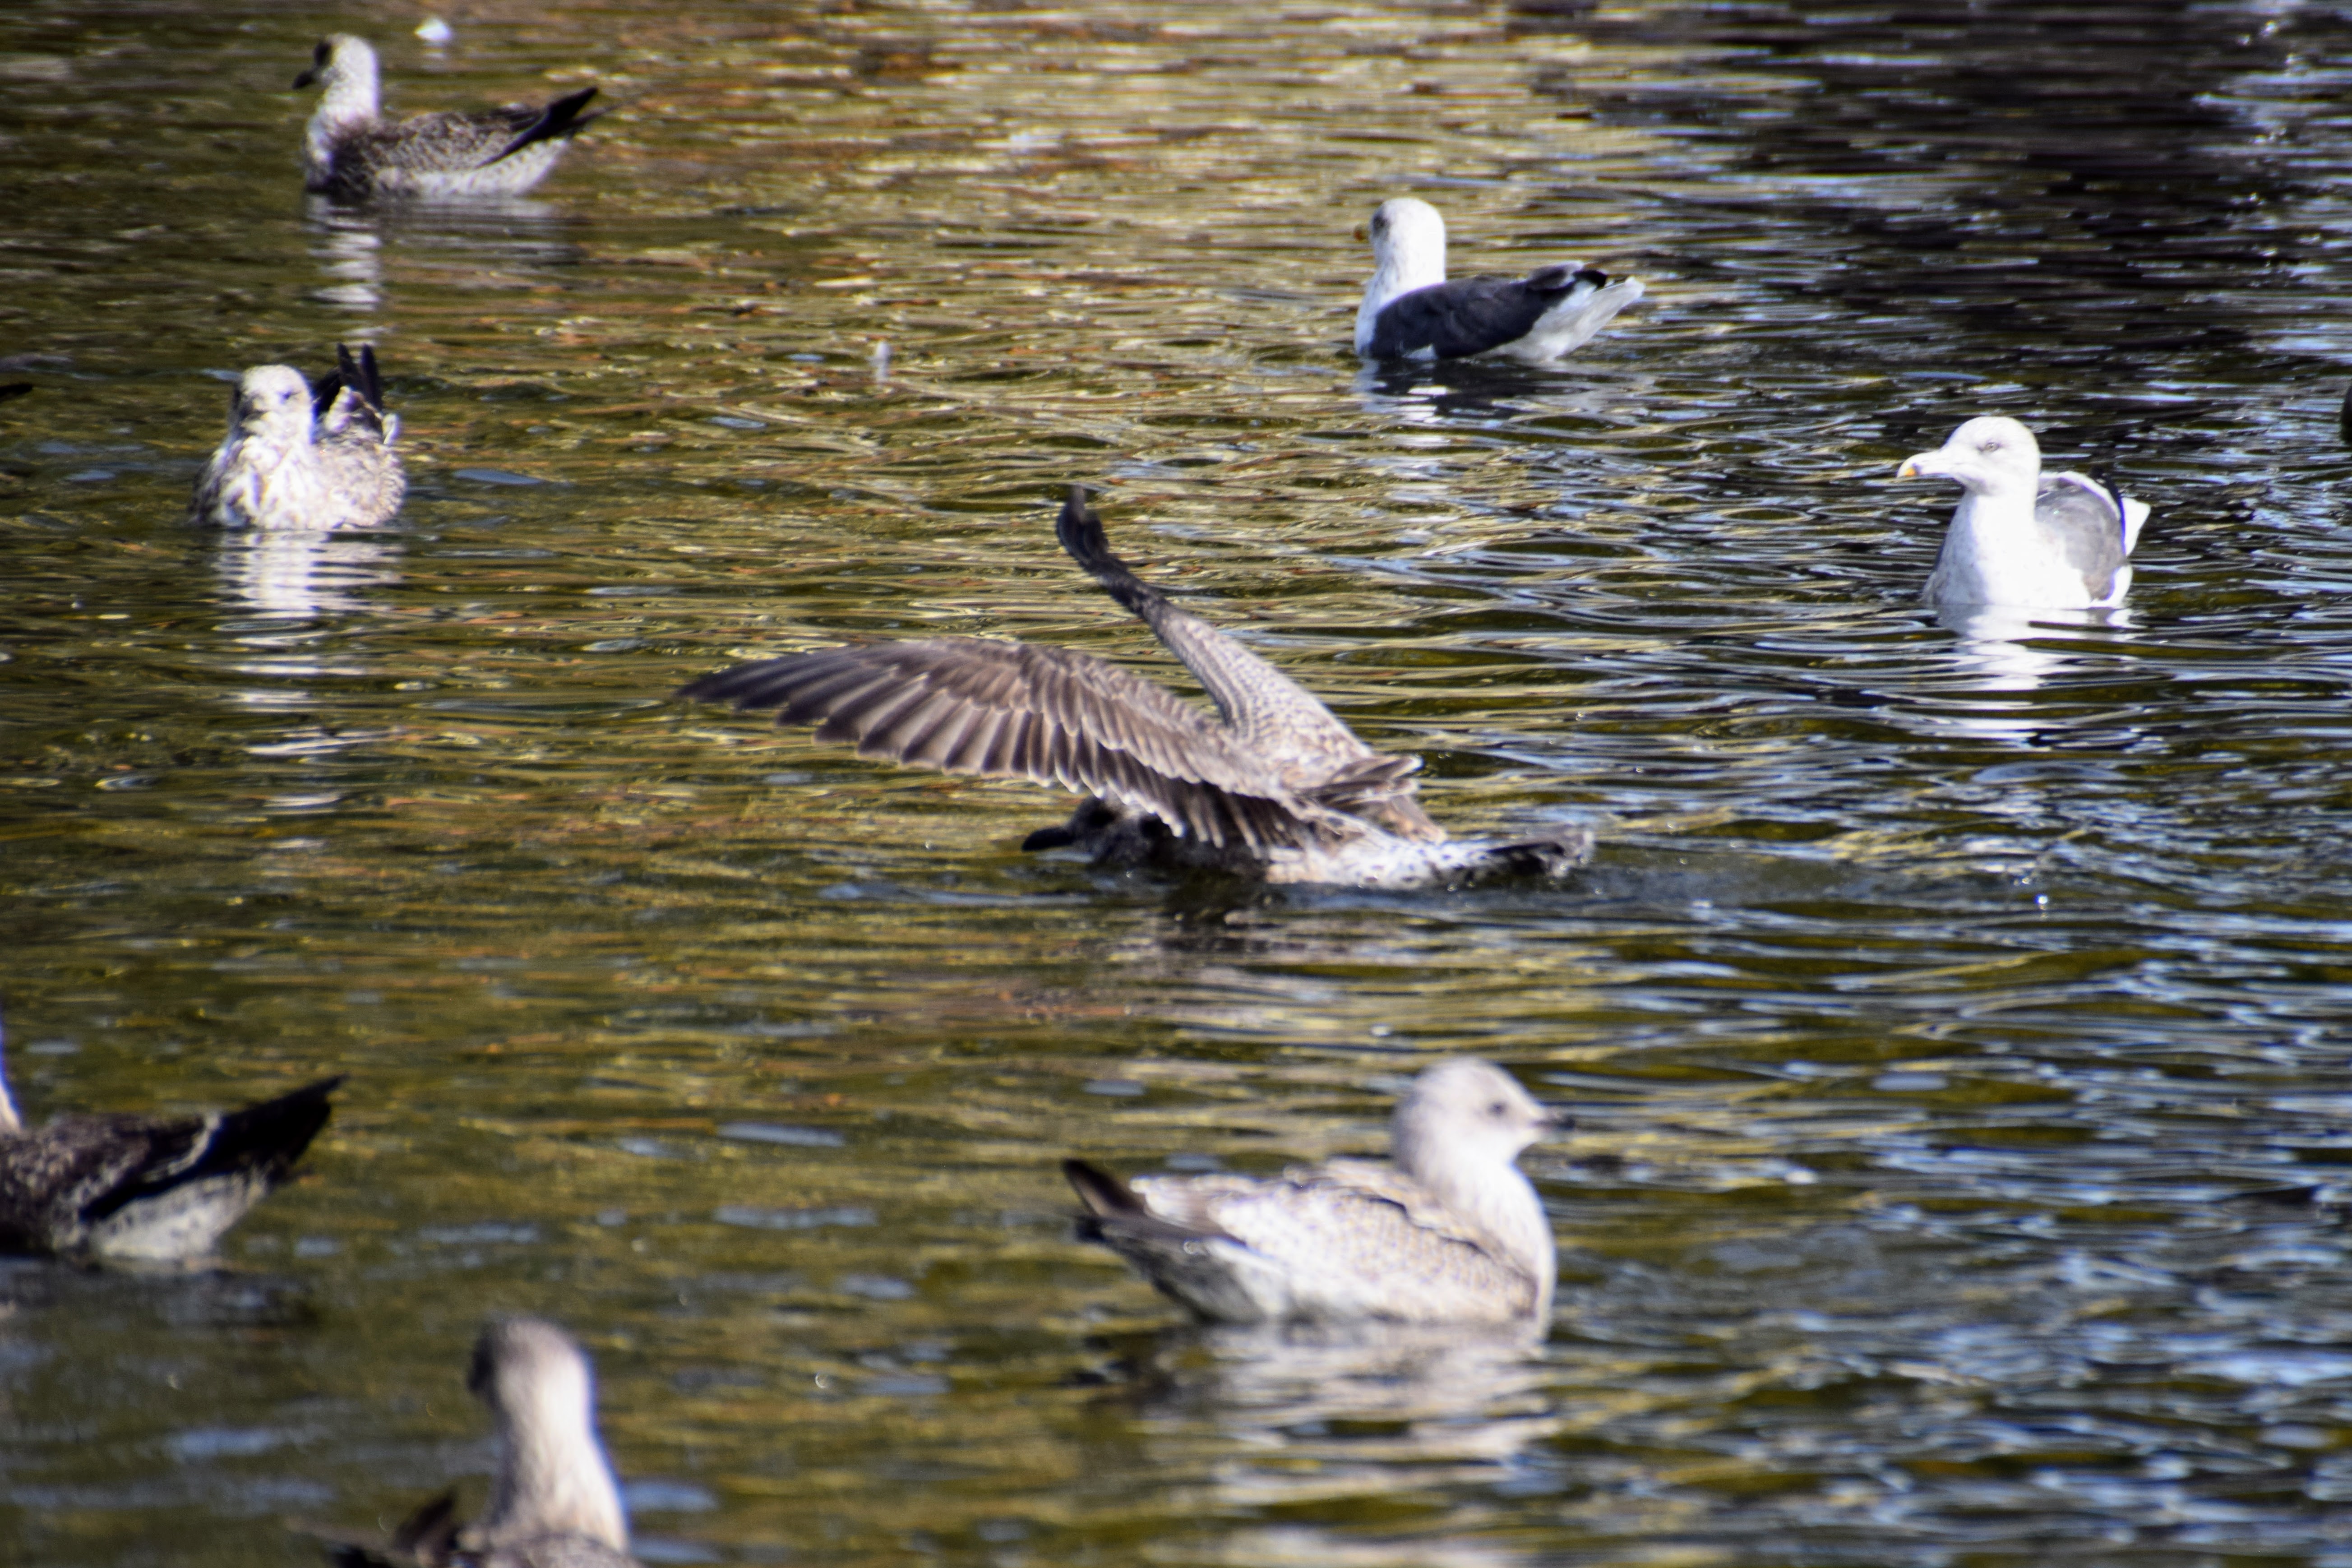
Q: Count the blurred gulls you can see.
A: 3